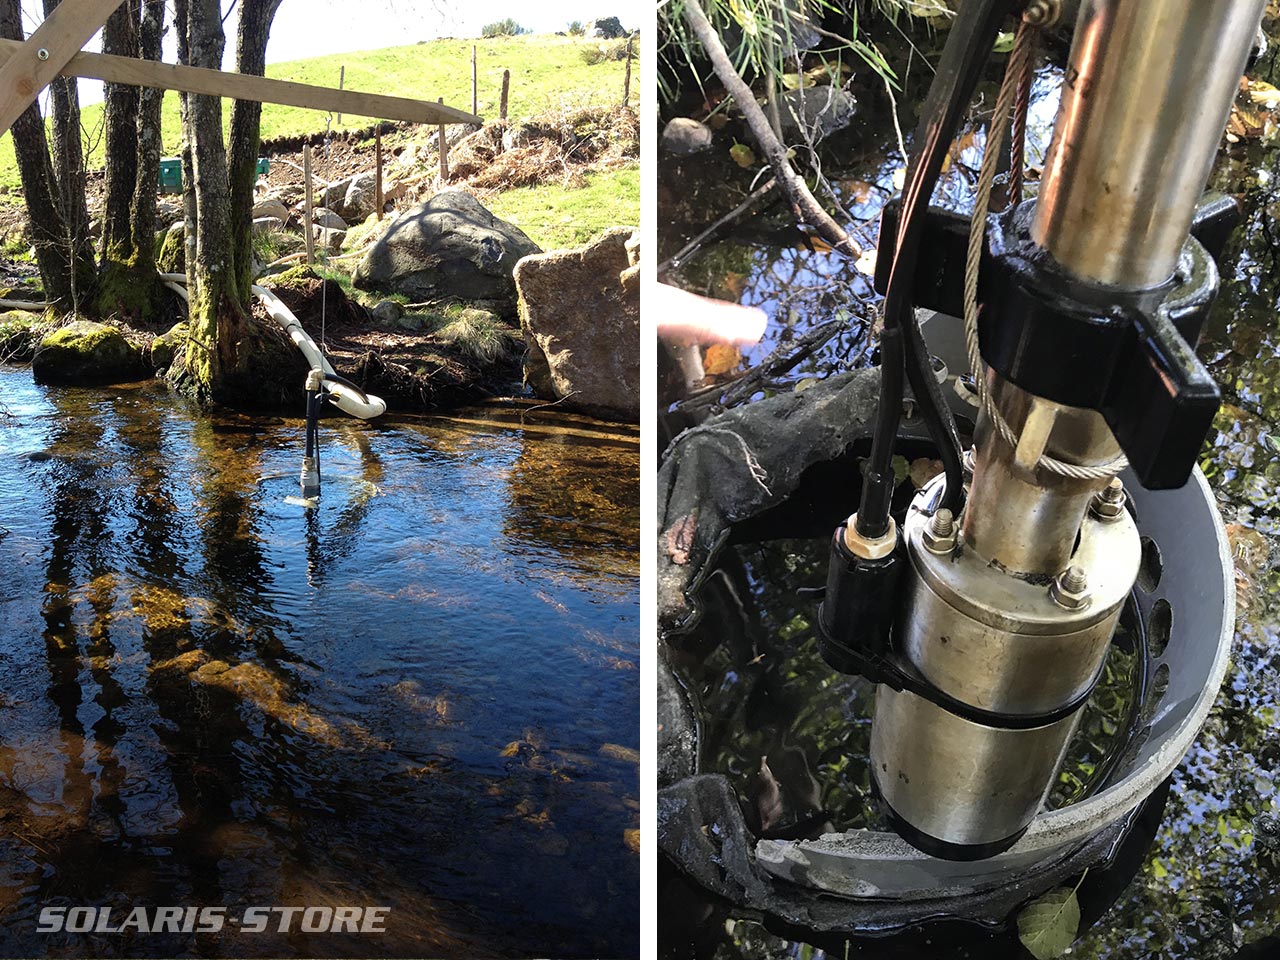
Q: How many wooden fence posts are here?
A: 7